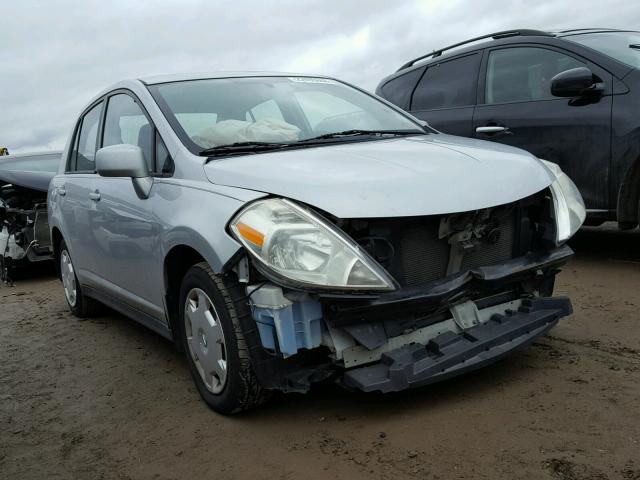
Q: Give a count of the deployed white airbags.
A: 1